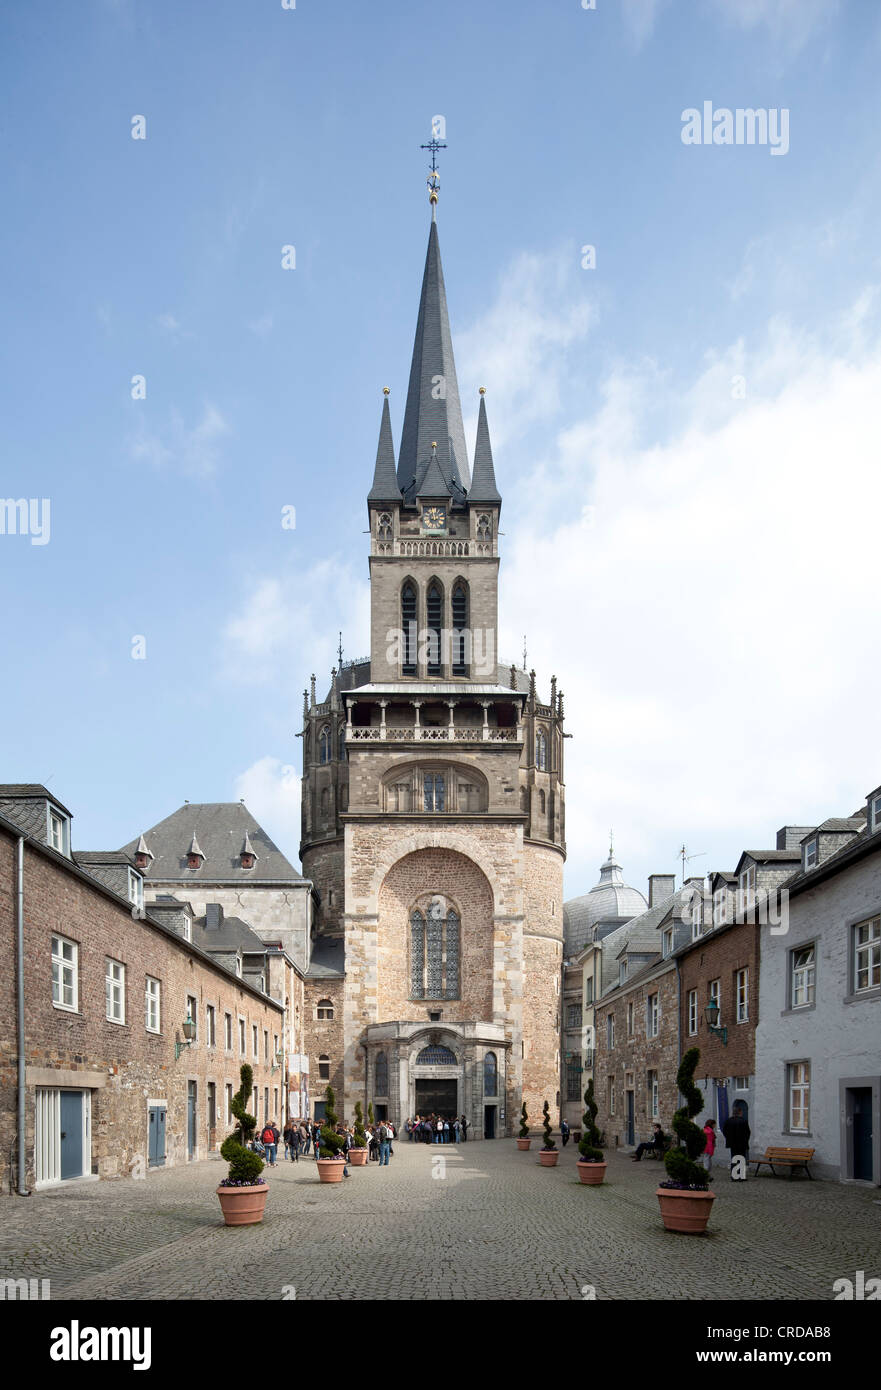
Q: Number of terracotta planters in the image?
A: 7